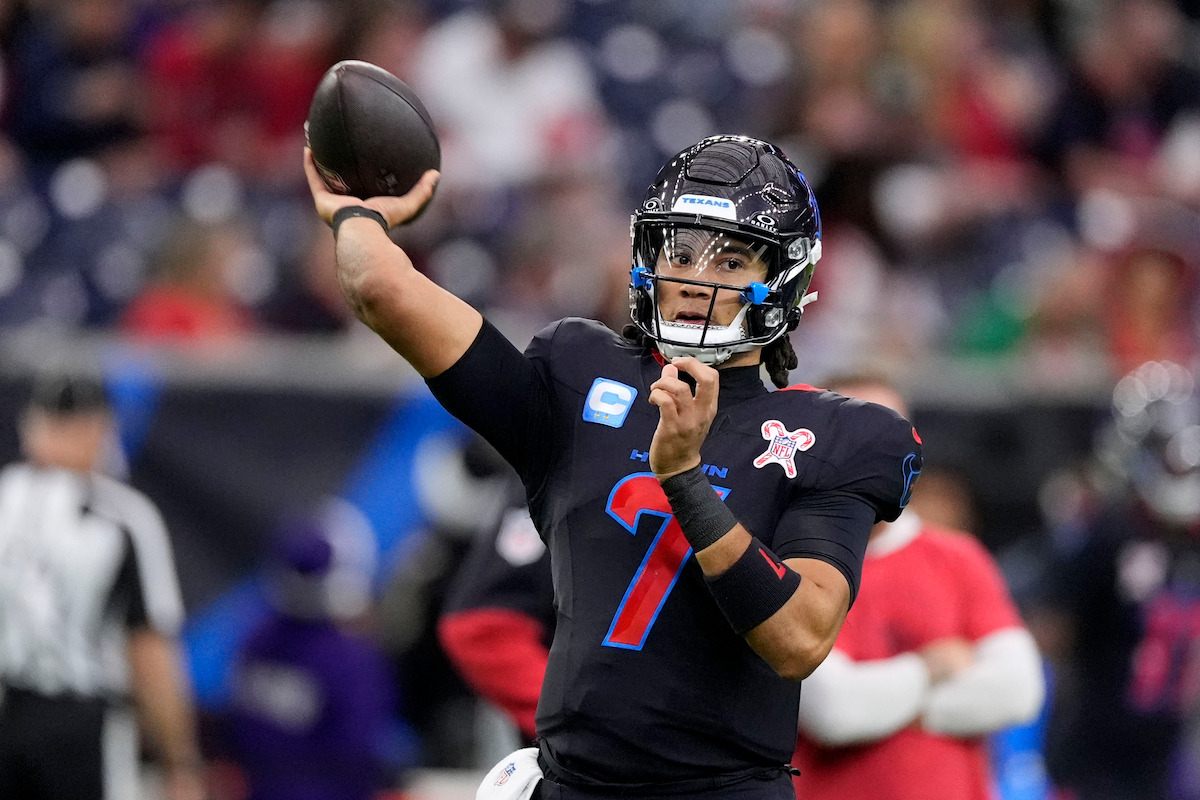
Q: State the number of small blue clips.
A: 2